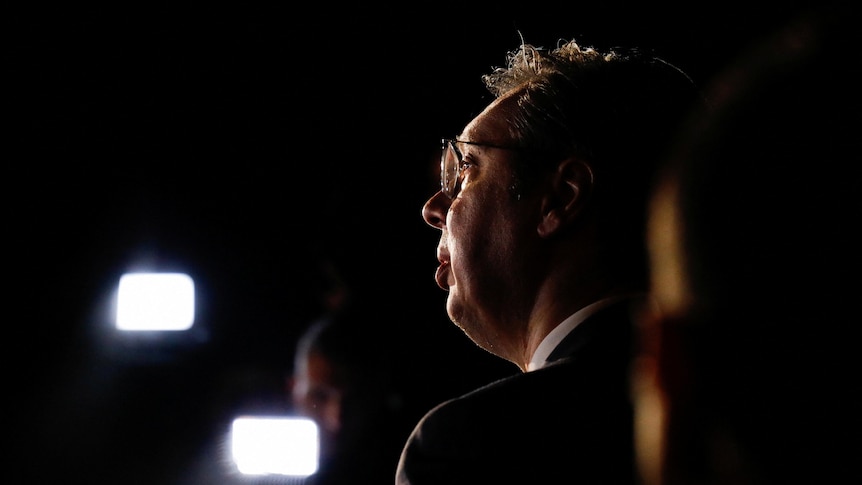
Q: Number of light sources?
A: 2